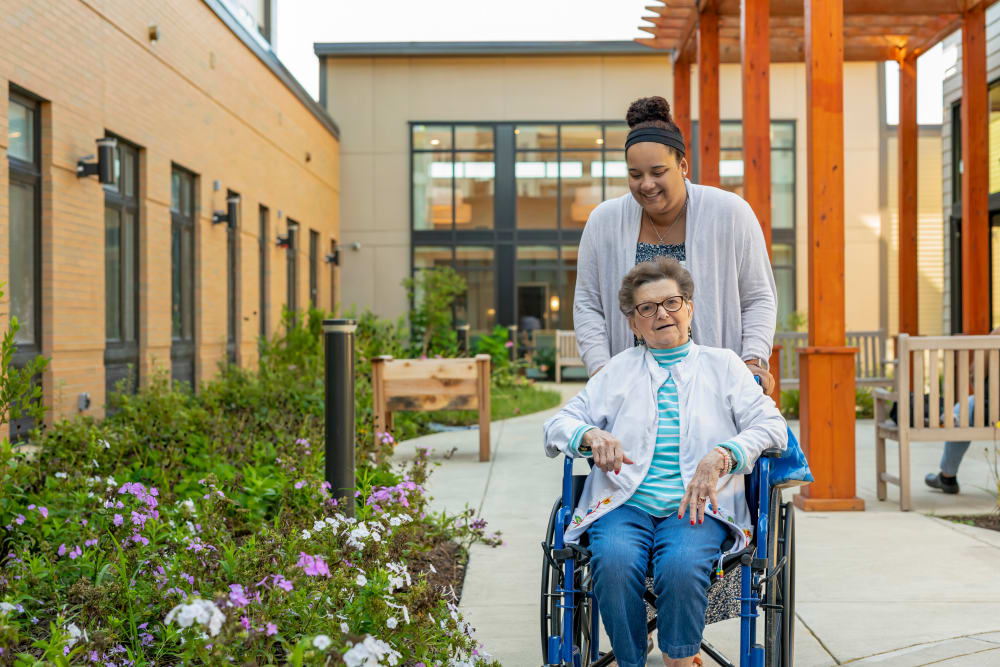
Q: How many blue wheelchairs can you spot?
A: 1